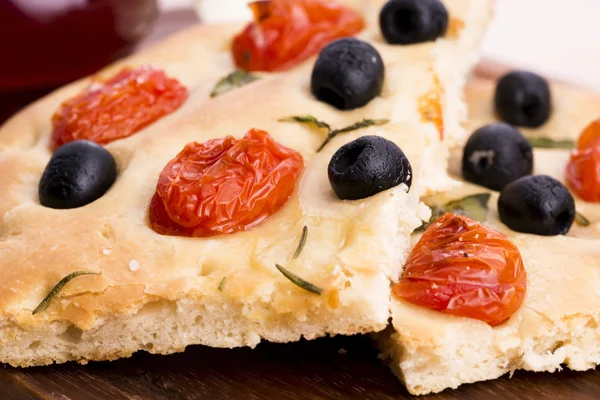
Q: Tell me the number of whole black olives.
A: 7